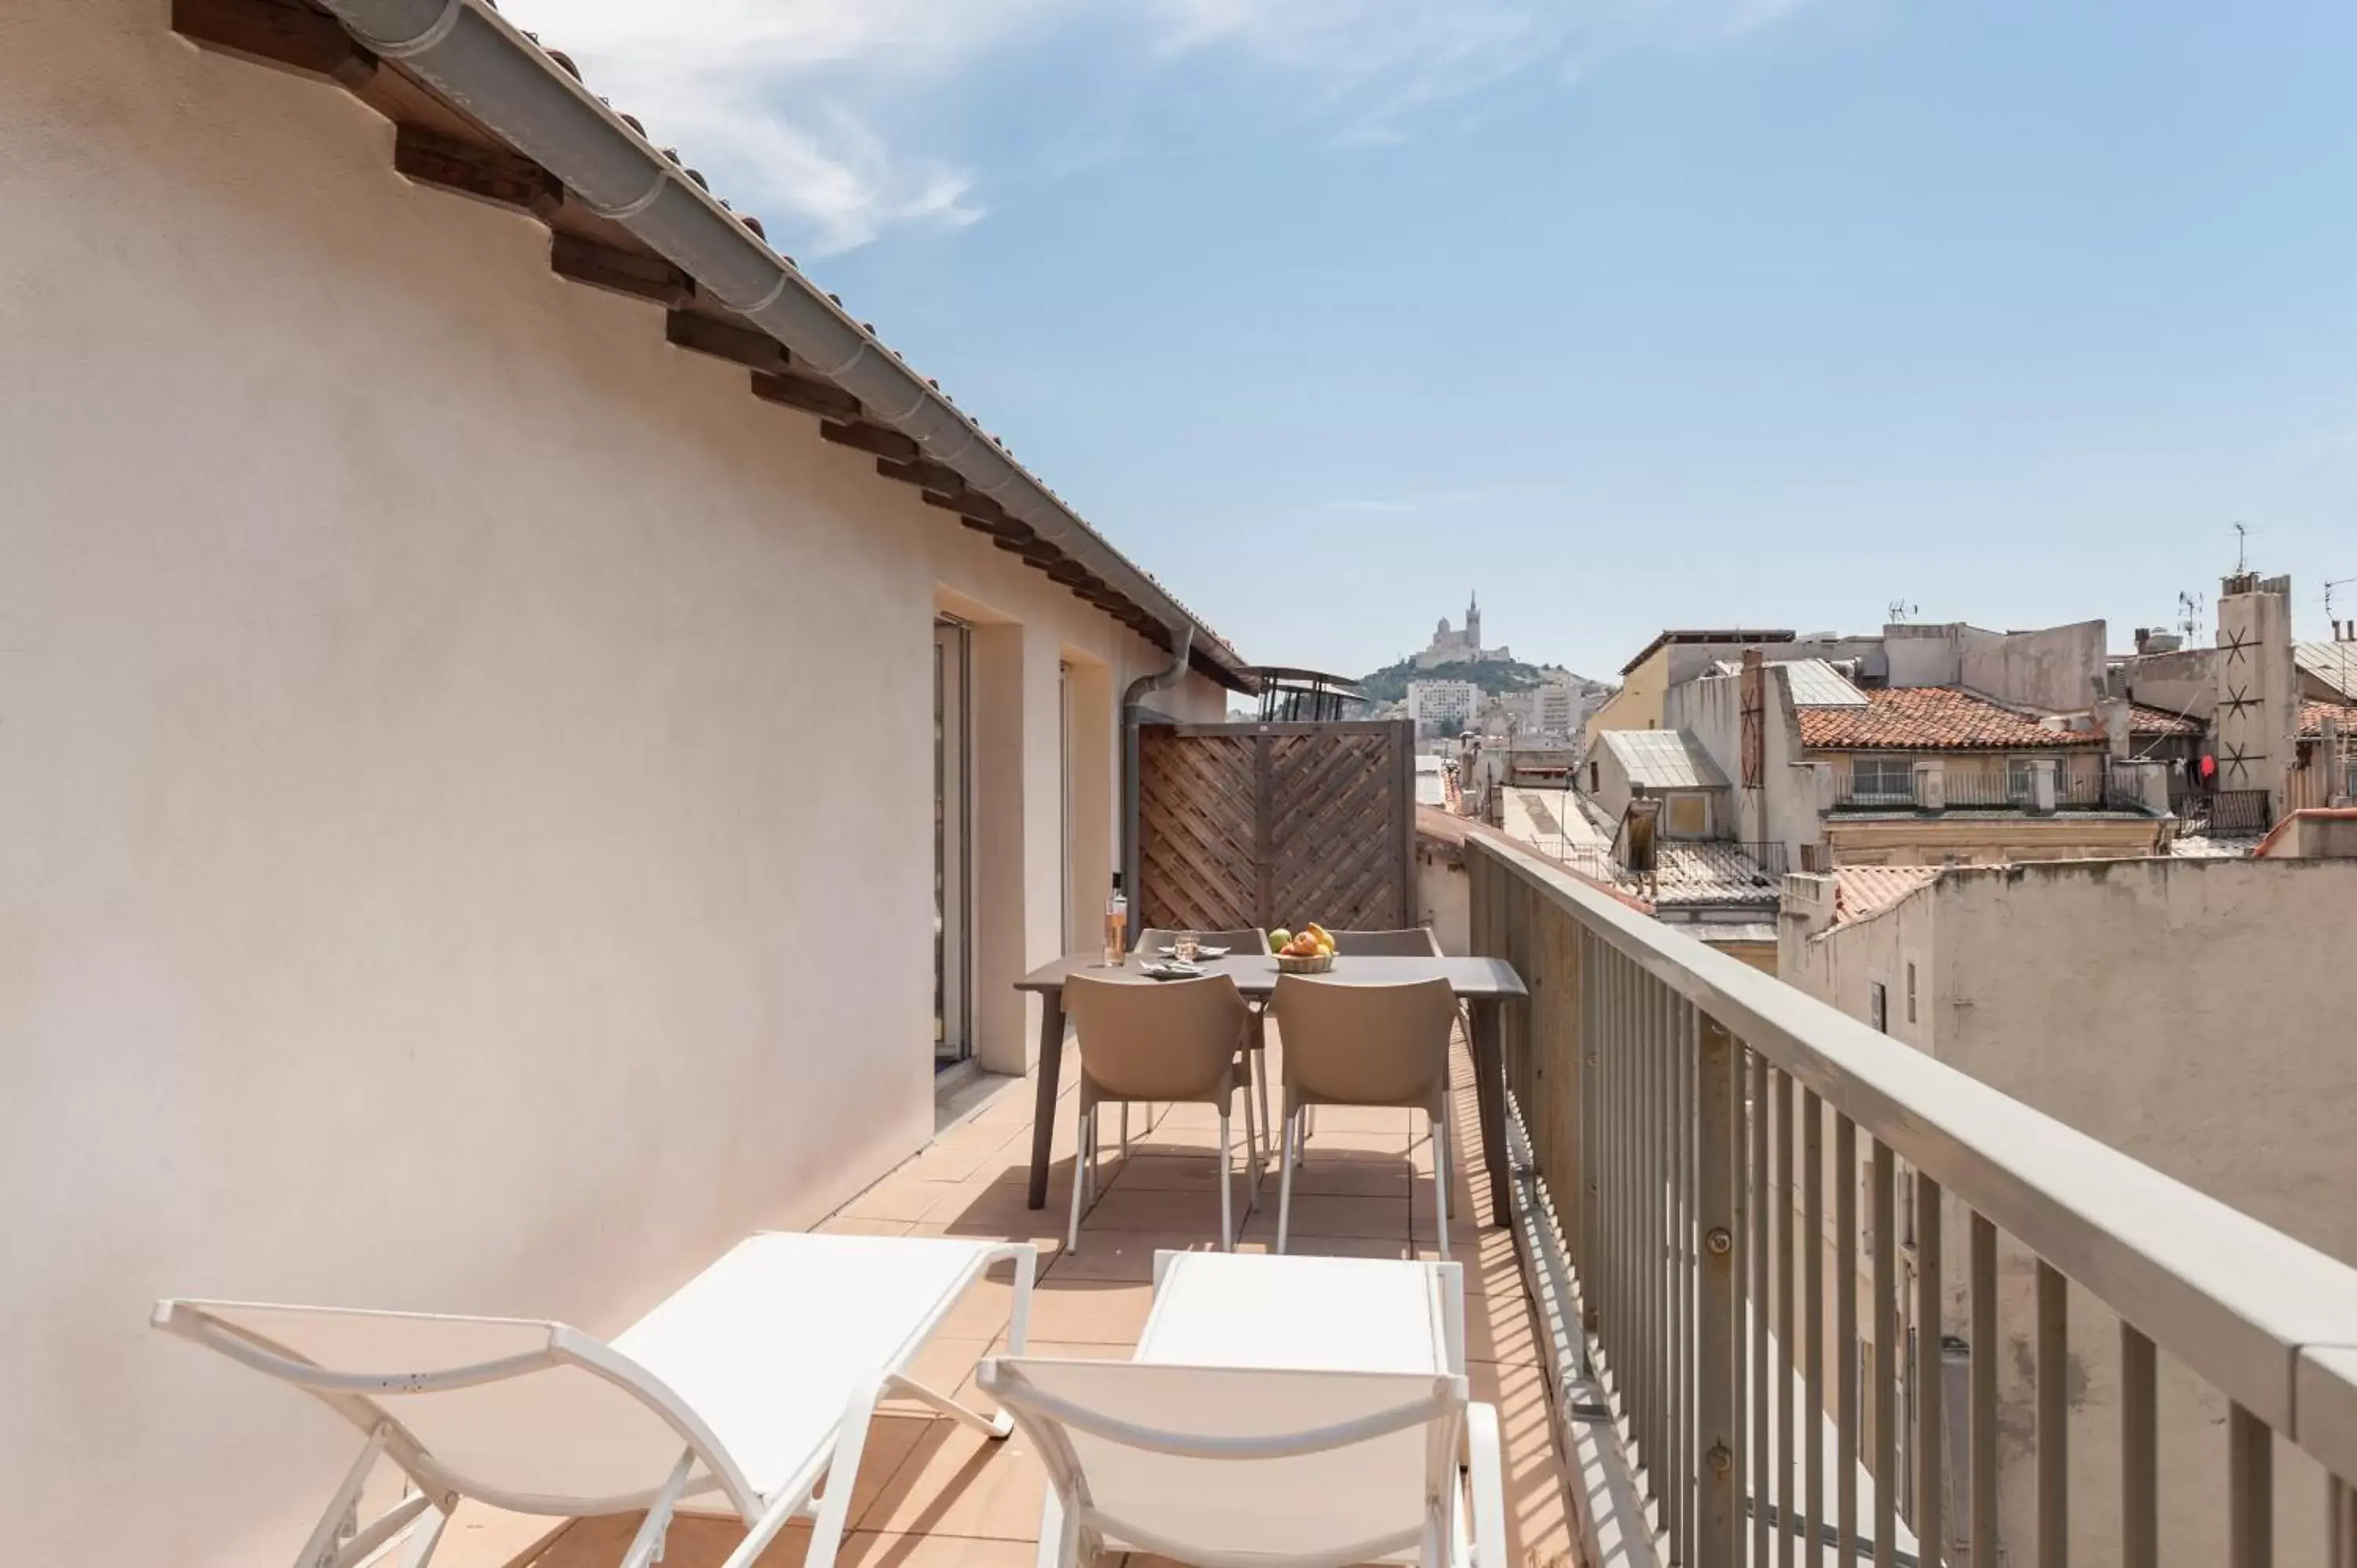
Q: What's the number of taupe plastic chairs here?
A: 4